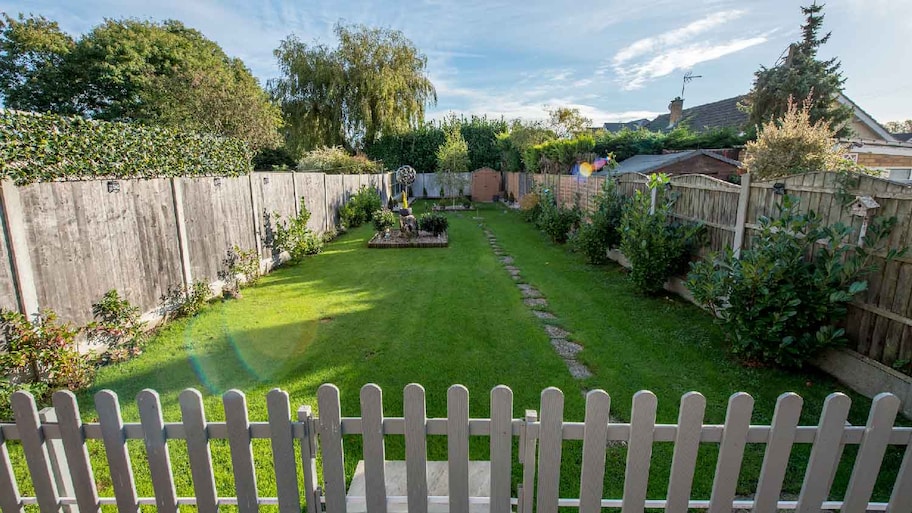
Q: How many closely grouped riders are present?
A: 0